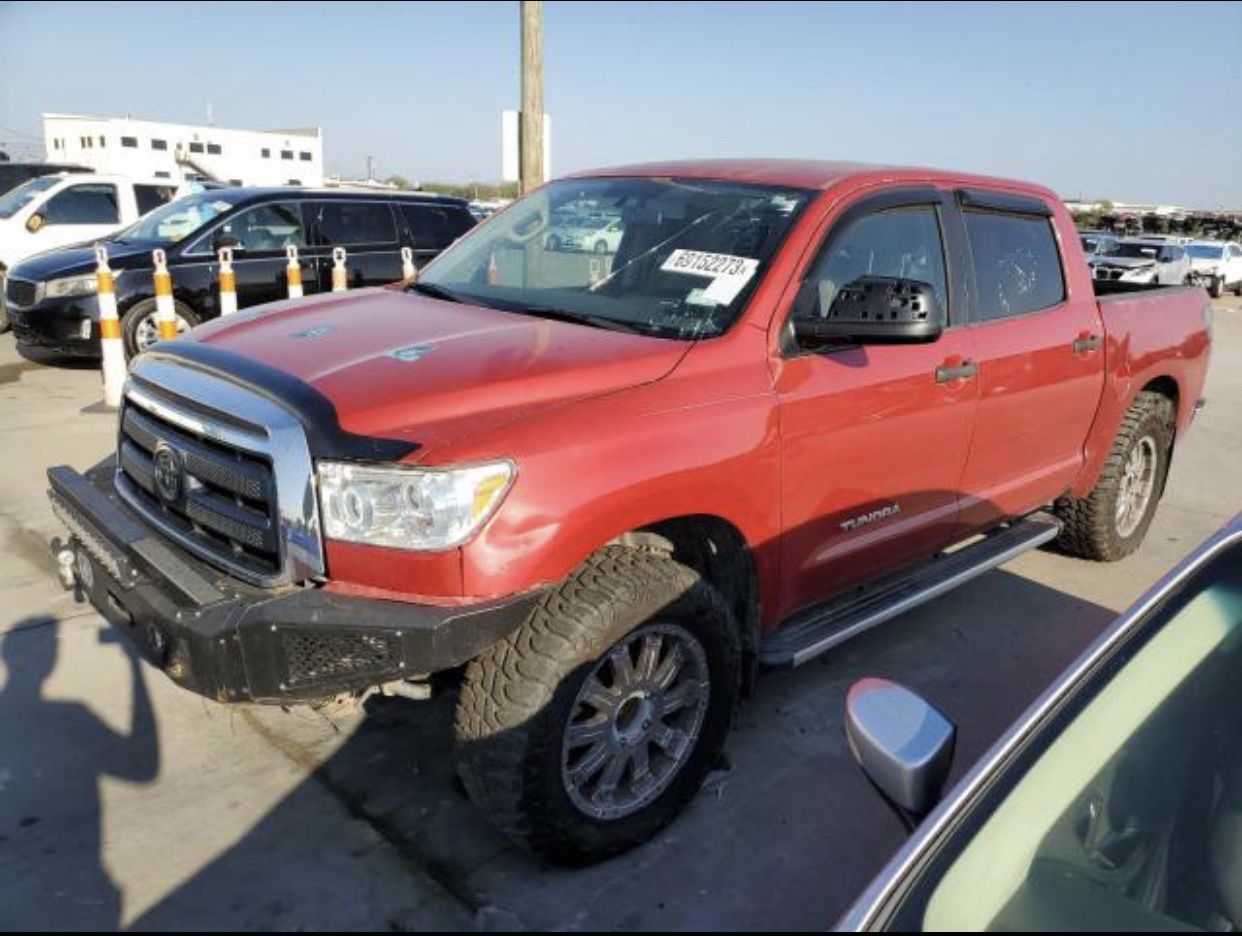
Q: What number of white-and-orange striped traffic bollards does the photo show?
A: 6